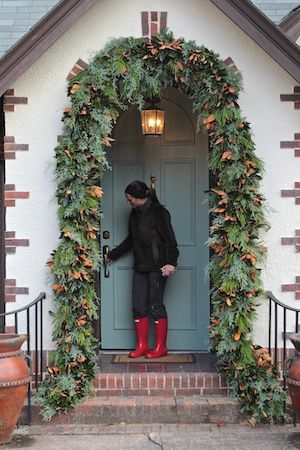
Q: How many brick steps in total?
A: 2